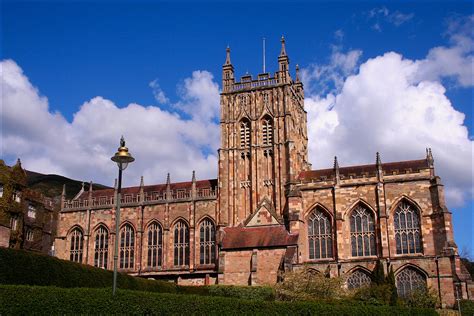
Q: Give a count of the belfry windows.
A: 2